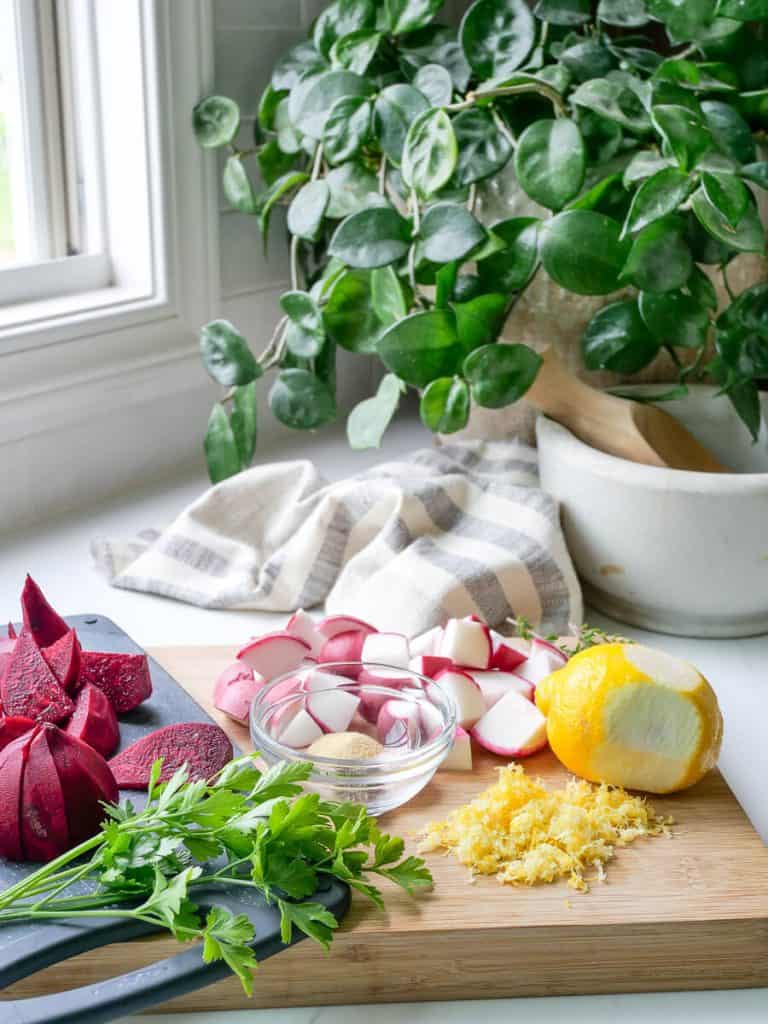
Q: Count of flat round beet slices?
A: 1